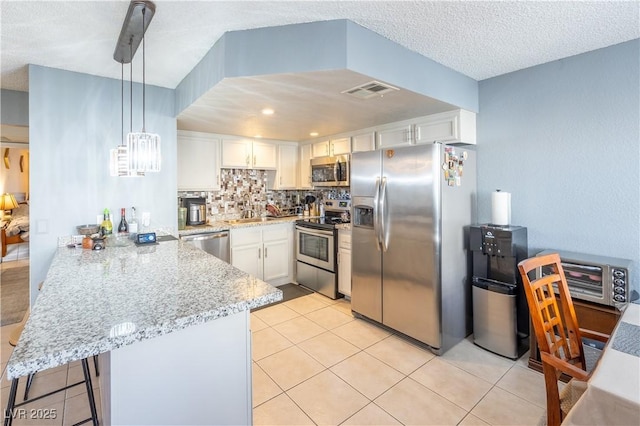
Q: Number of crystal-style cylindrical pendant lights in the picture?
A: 3